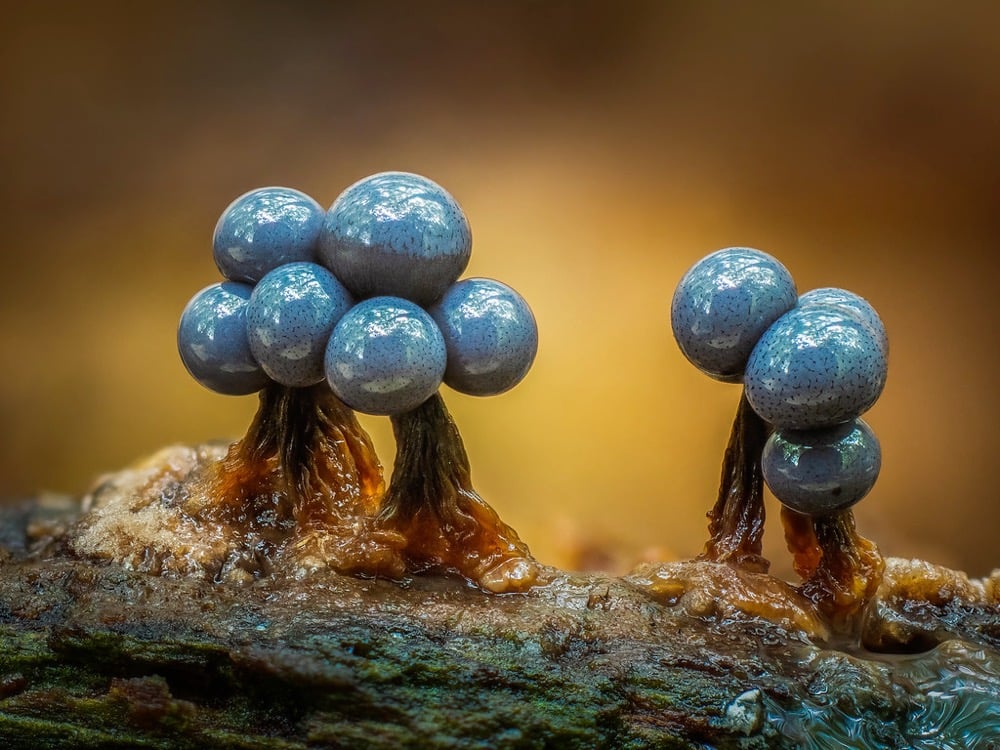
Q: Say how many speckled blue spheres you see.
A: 10